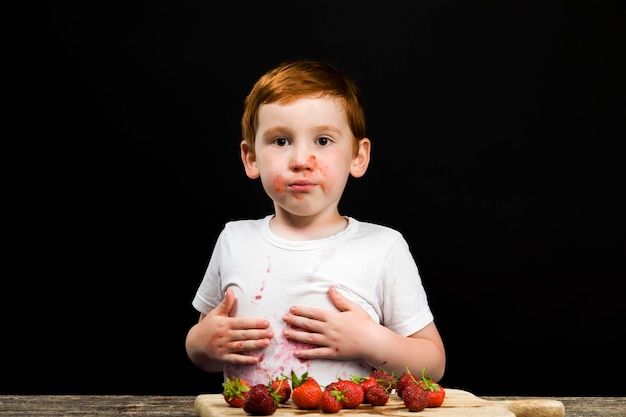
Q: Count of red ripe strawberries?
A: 12